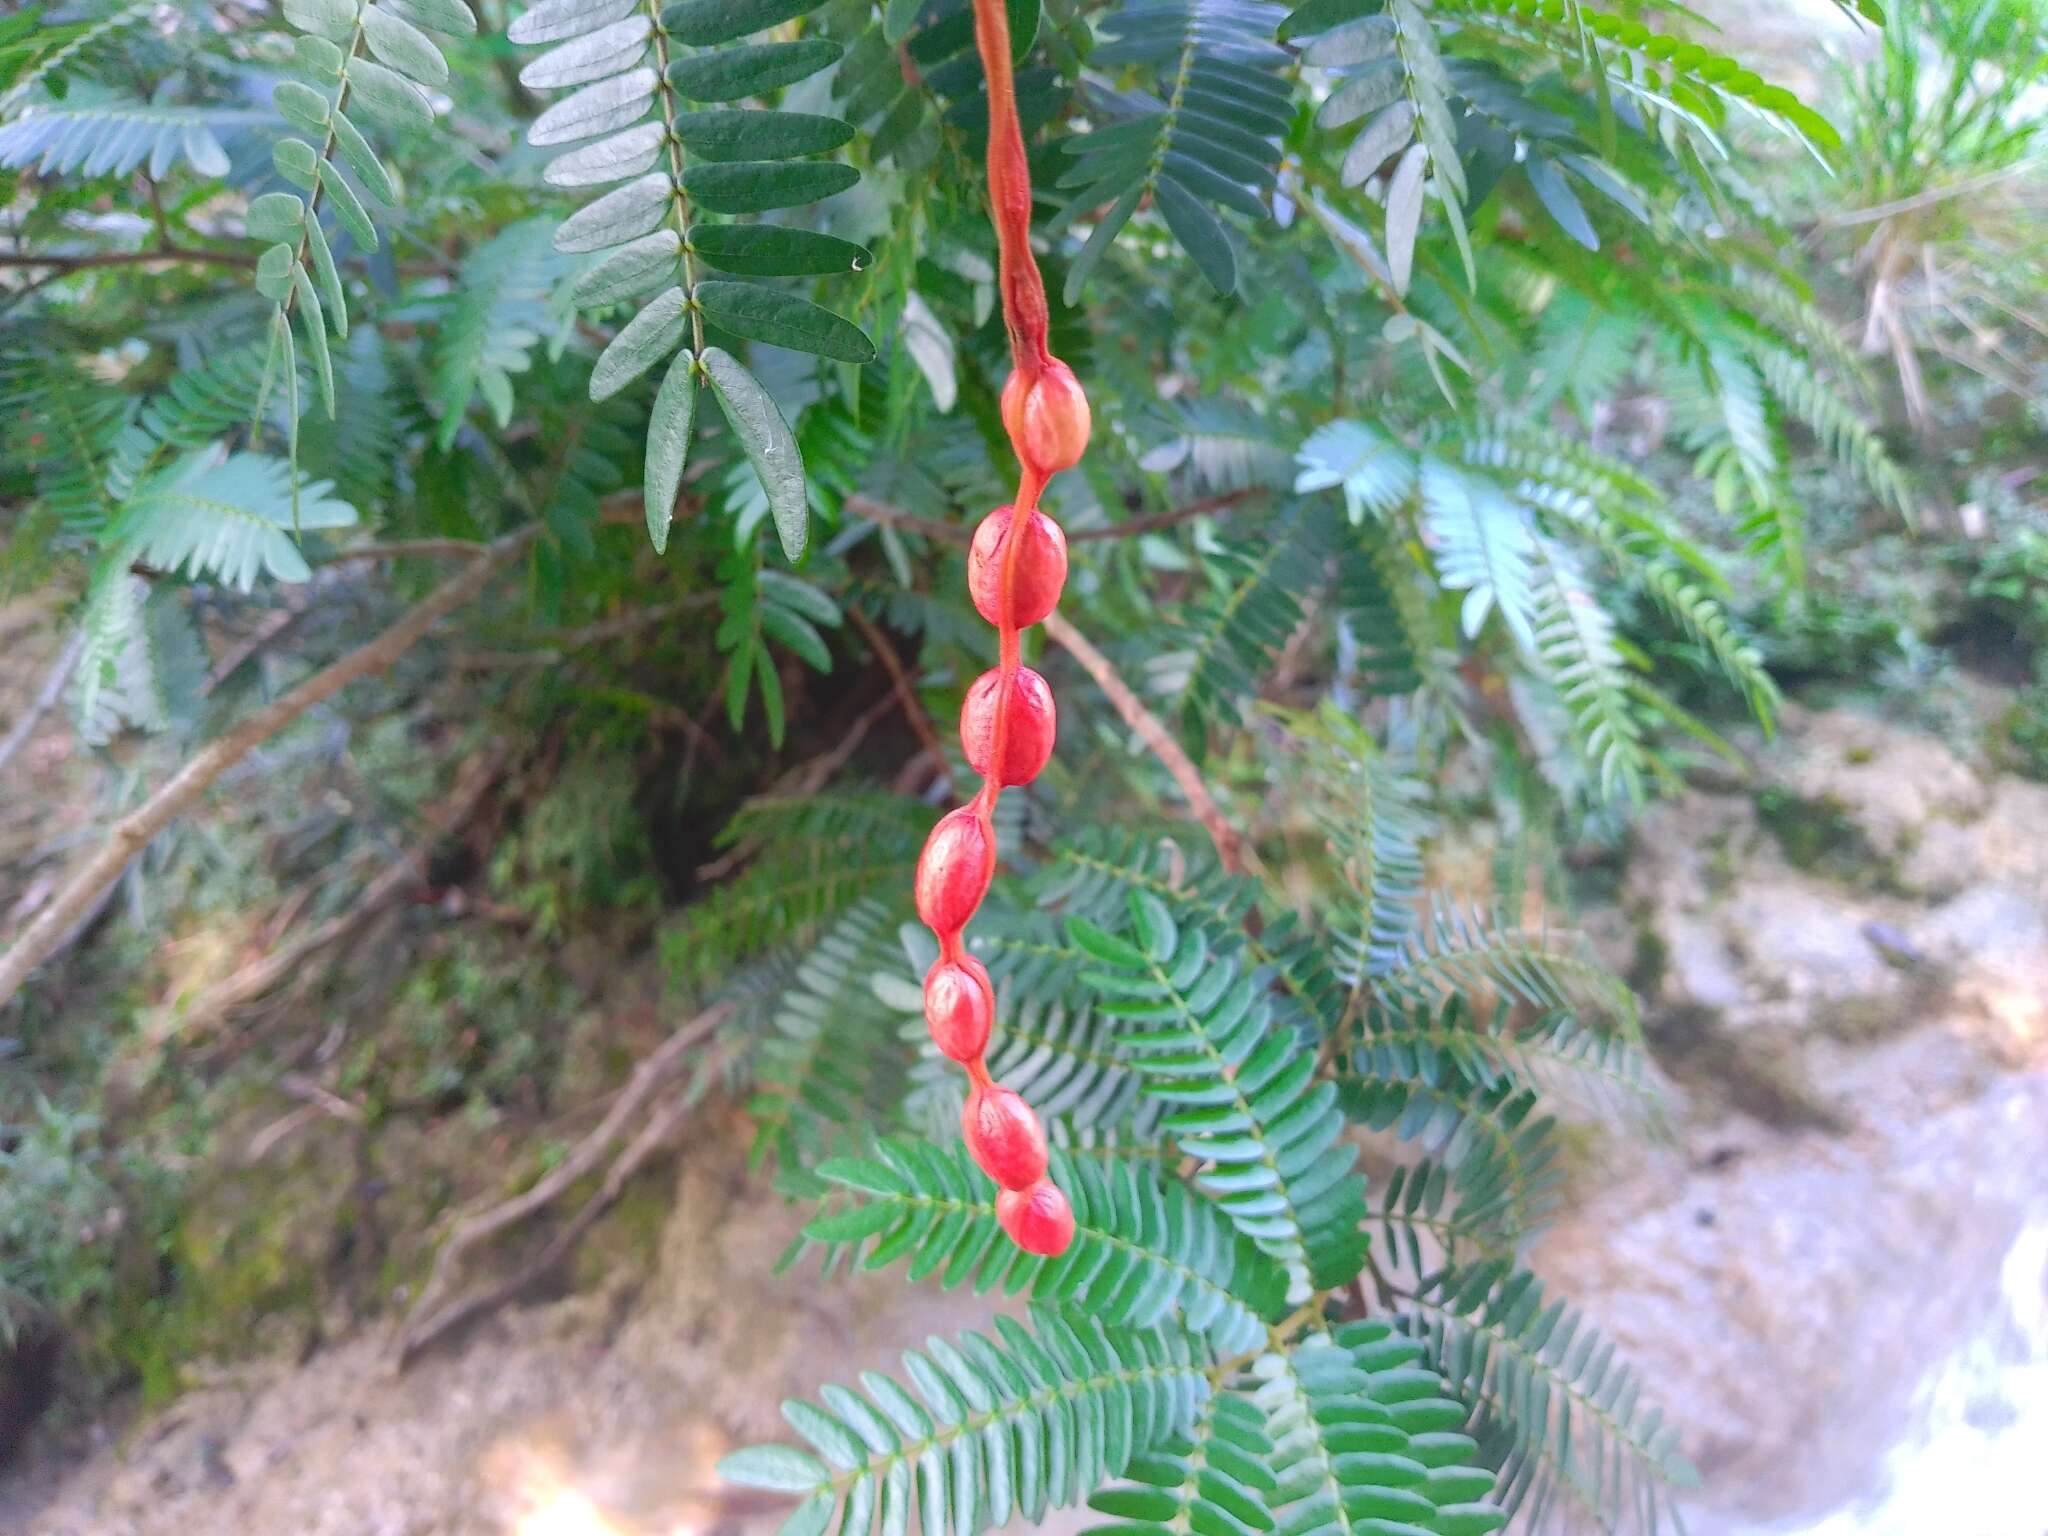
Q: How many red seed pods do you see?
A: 7